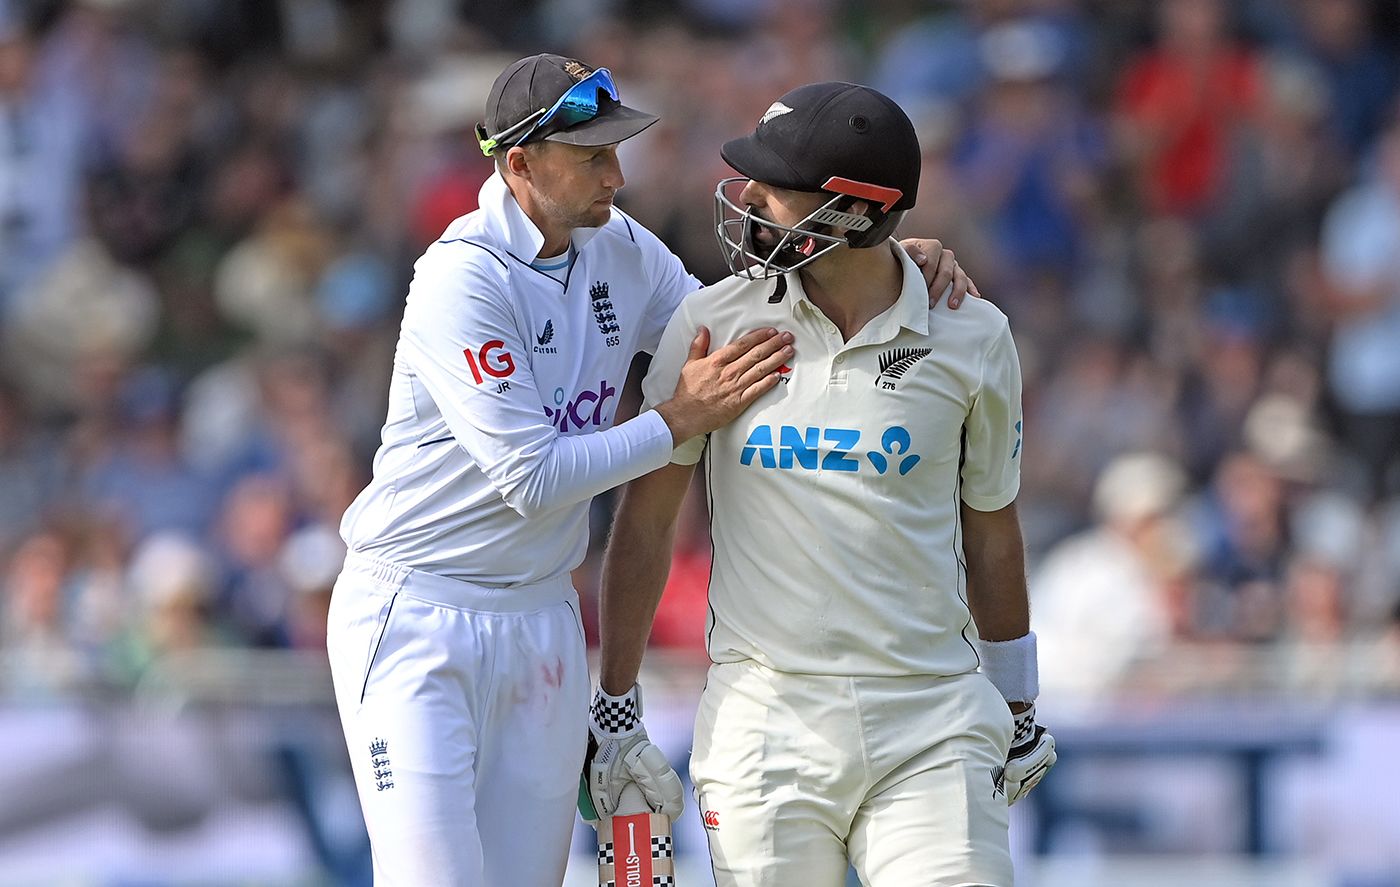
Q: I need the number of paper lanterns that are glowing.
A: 0